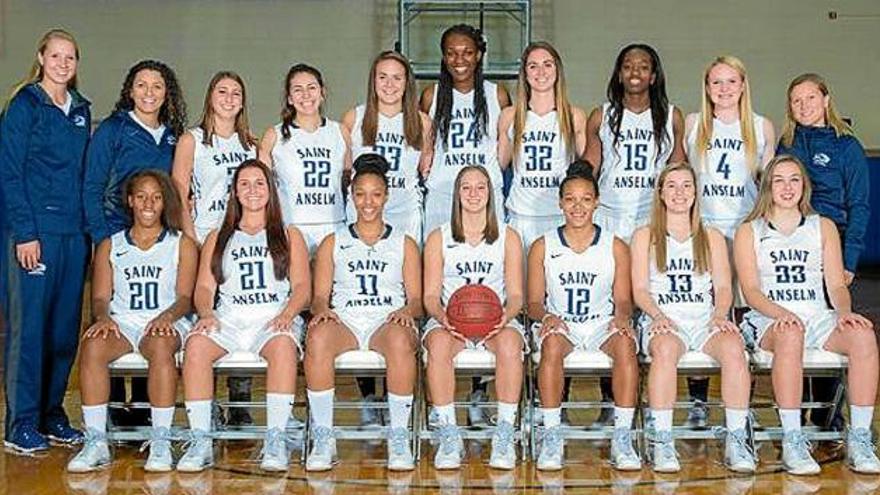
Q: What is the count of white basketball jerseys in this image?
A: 14